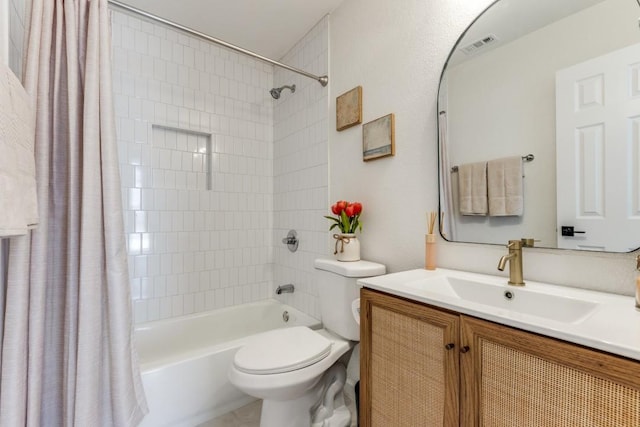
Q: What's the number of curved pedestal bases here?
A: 1